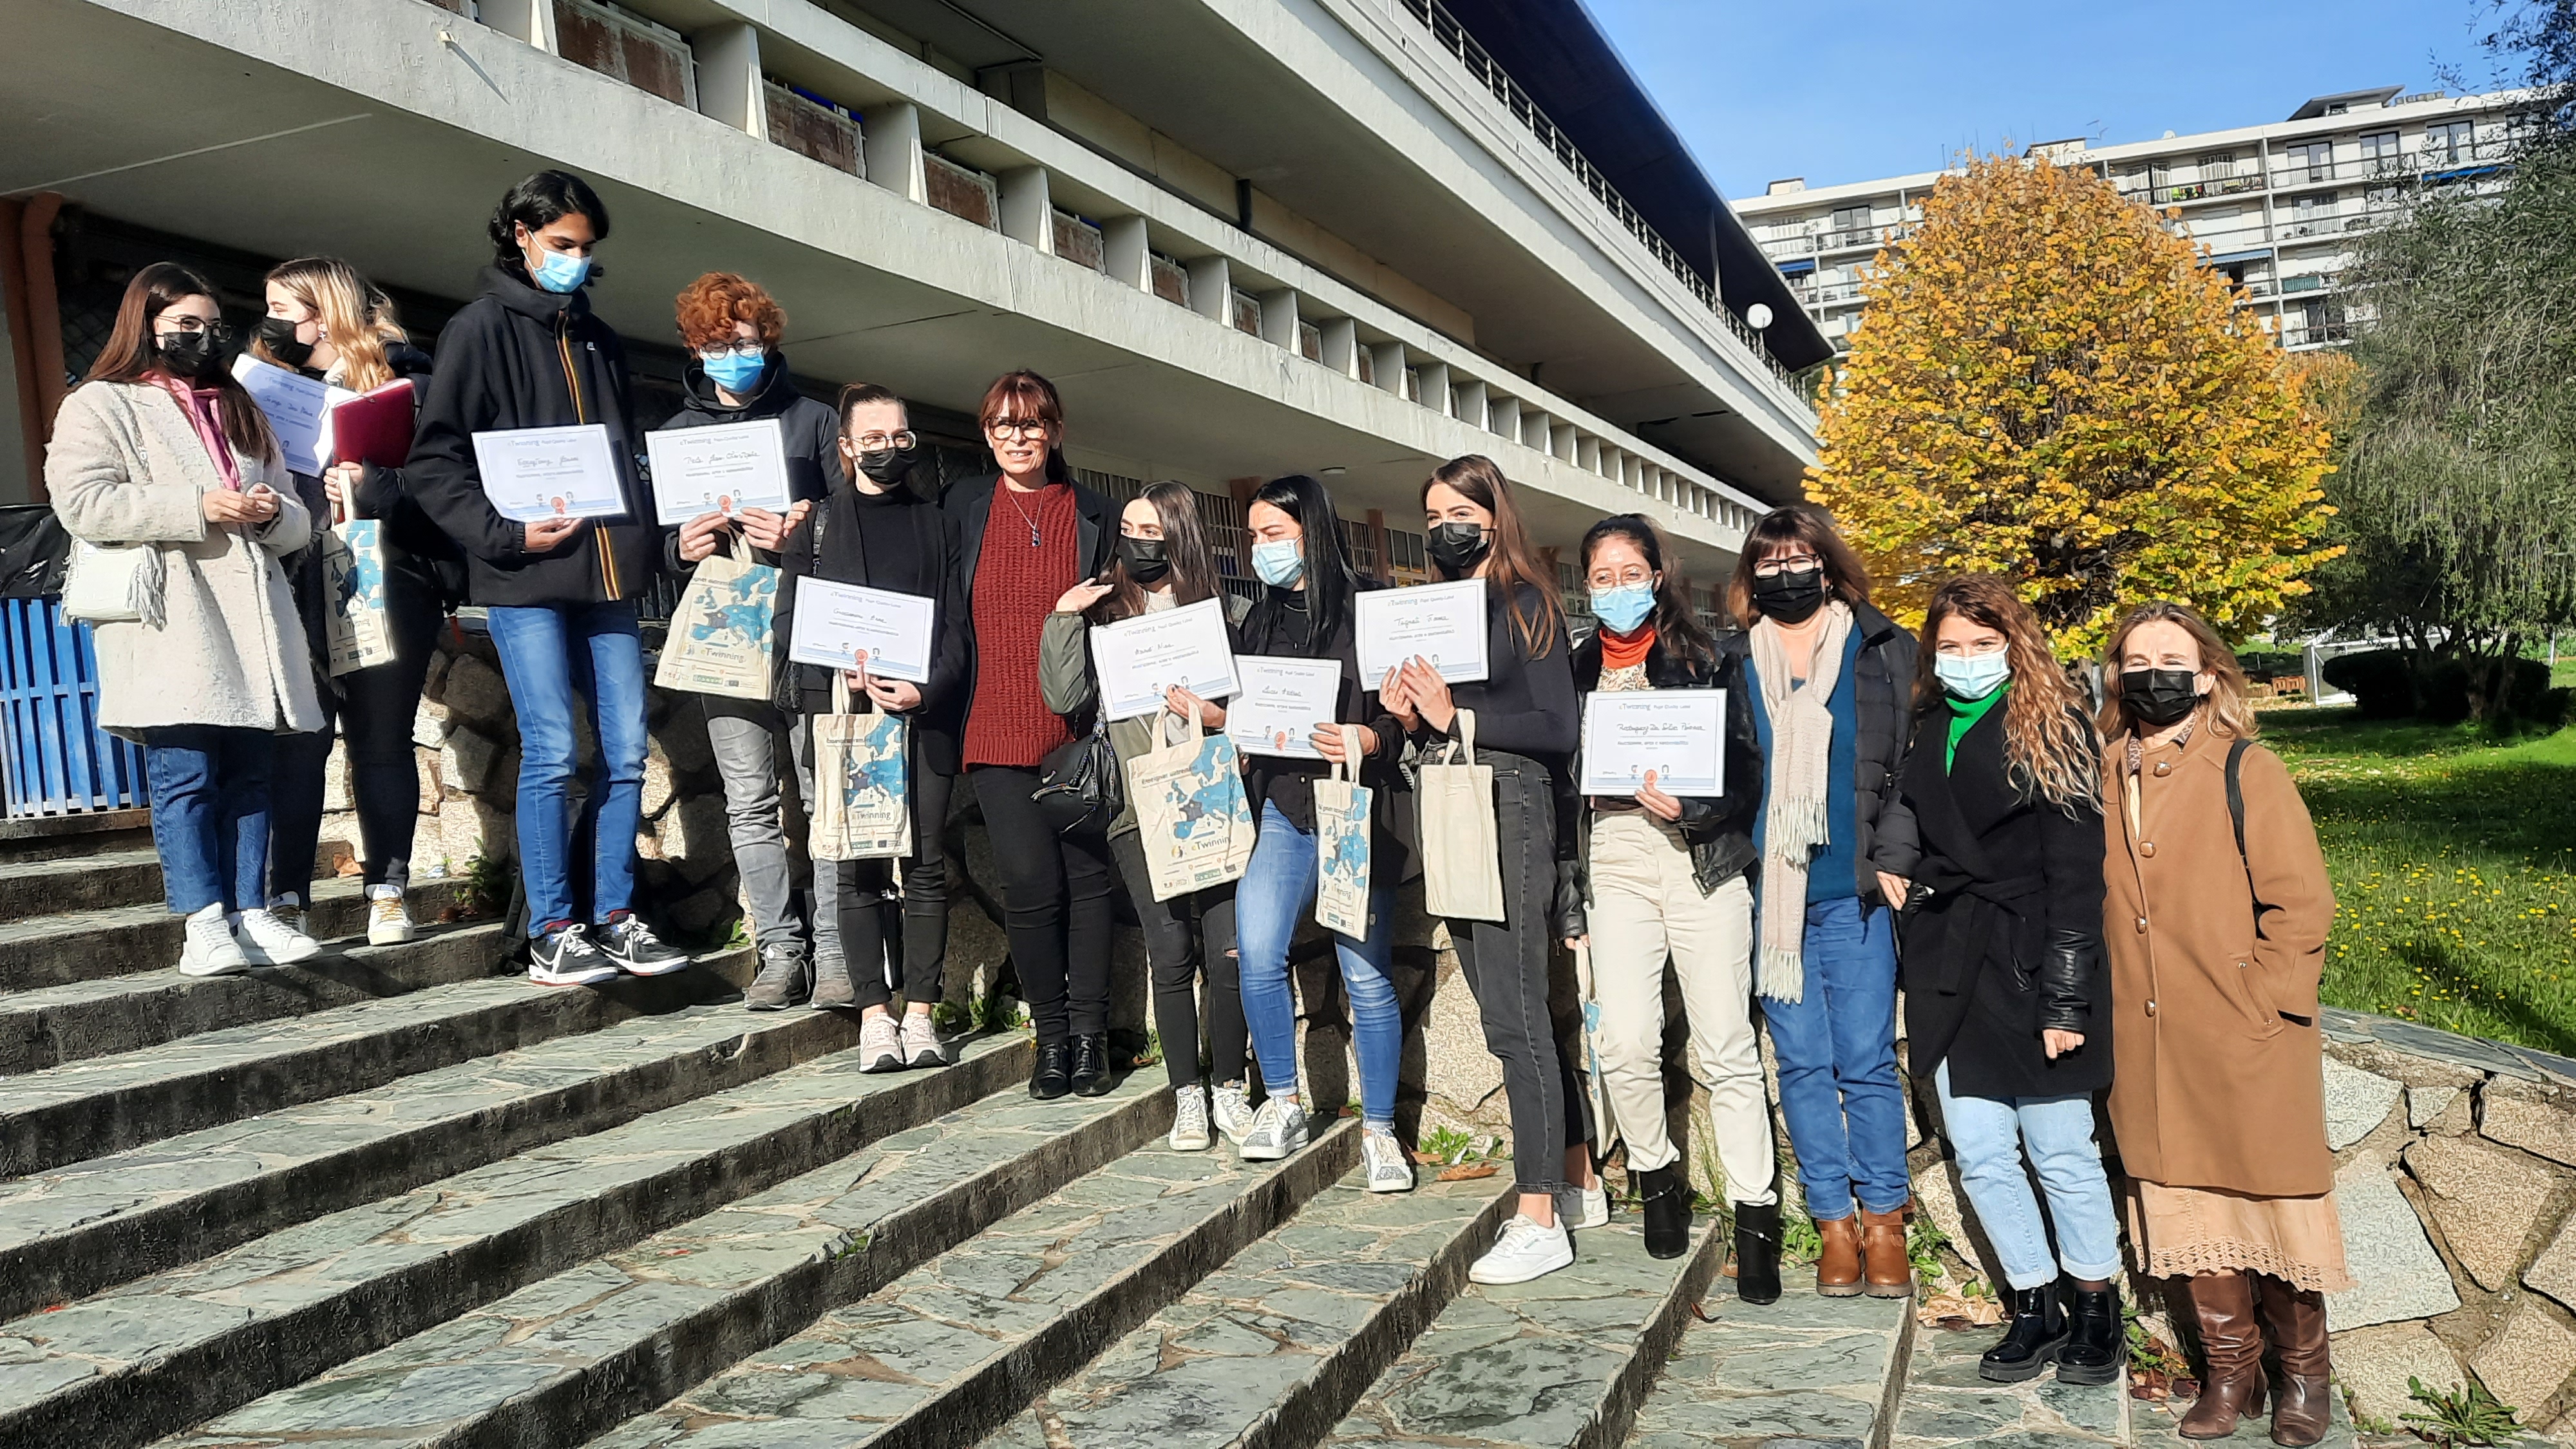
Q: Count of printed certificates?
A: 8